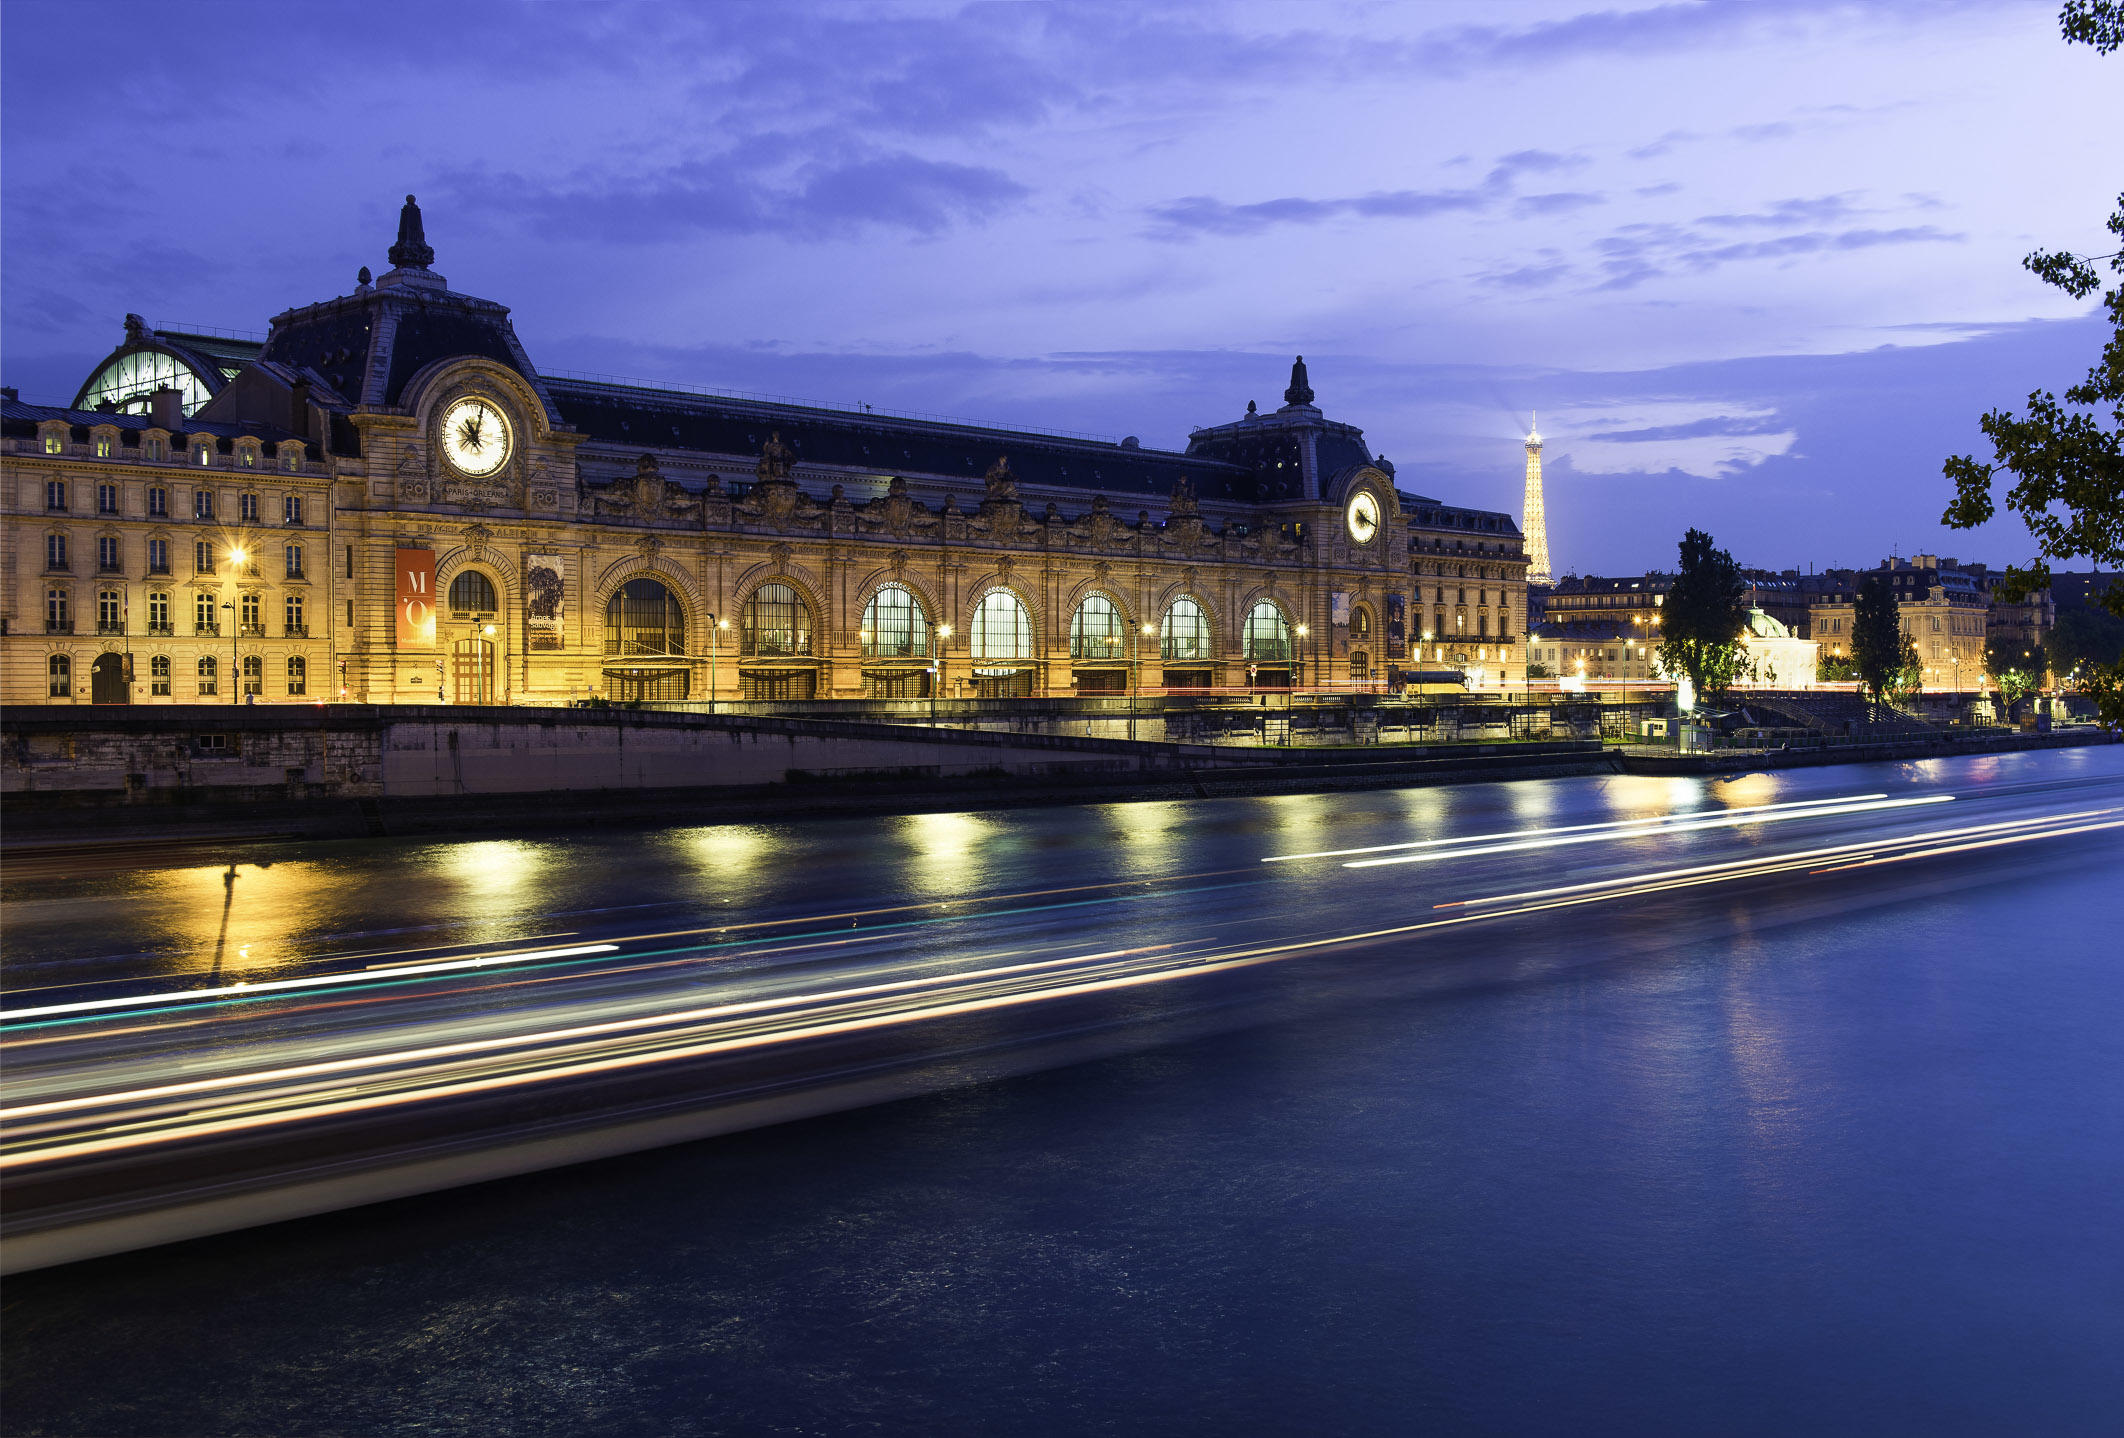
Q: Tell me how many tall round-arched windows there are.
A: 7